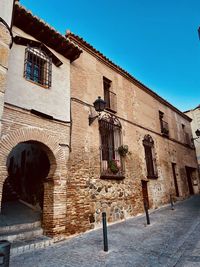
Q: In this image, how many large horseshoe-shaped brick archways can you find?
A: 1